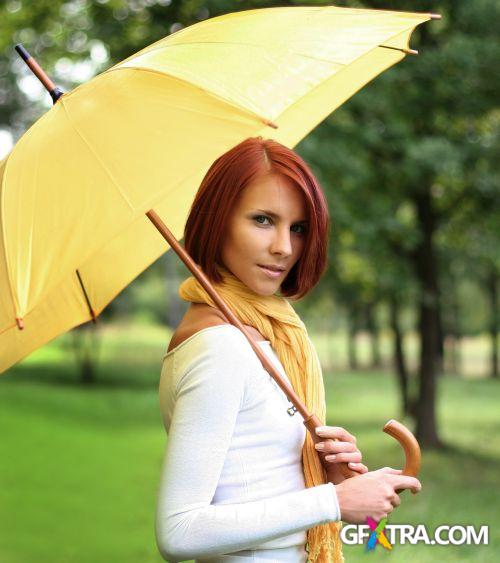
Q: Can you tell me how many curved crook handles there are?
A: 1